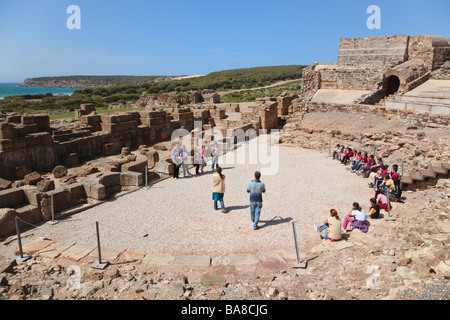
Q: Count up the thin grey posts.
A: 9